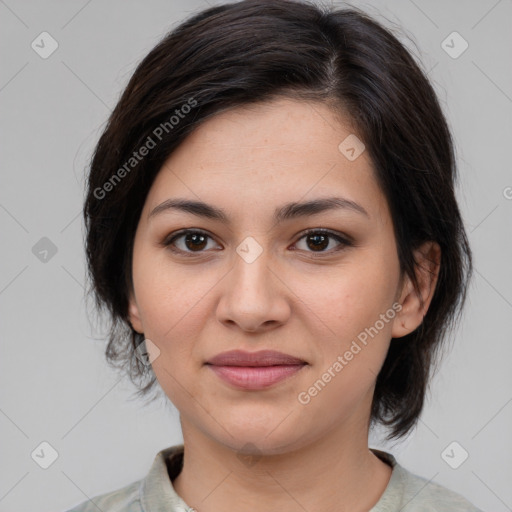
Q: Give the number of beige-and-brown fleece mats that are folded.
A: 0